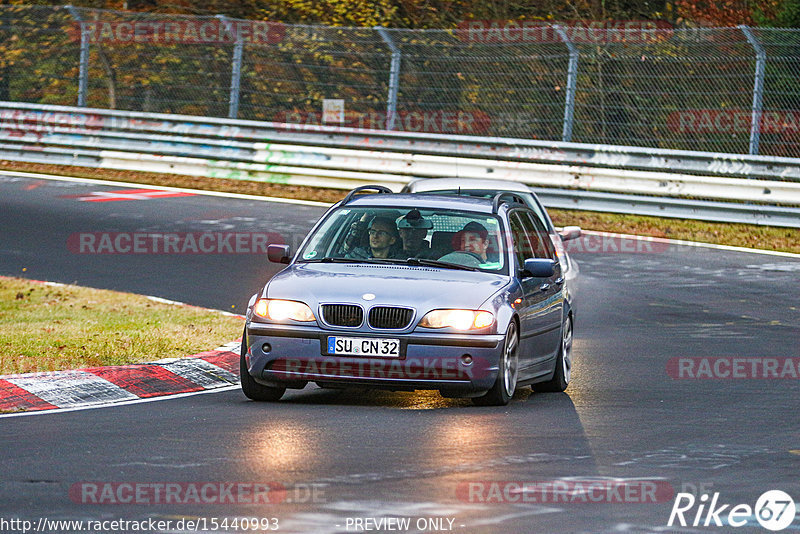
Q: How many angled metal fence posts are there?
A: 5